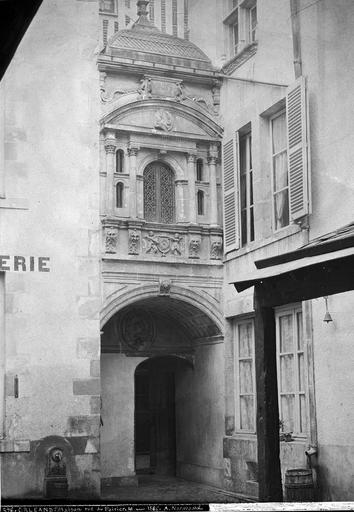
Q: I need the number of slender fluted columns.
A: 4